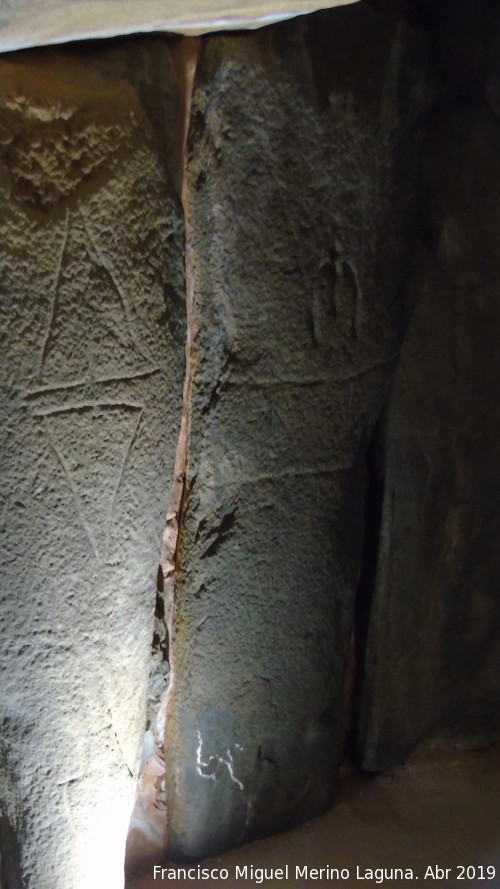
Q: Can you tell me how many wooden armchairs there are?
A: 0